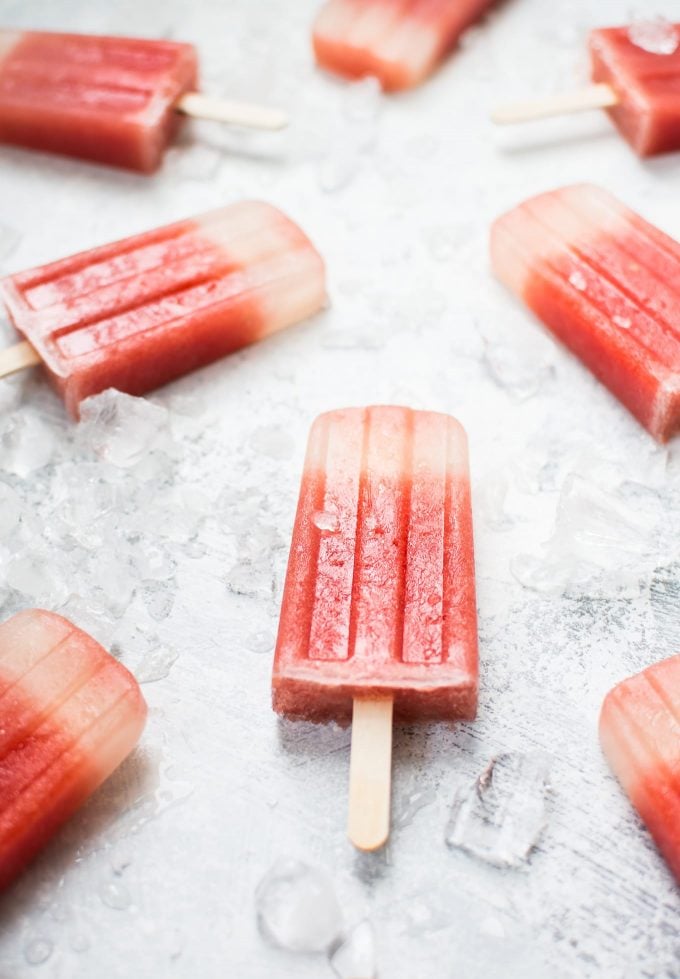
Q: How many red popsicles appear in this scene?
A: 8